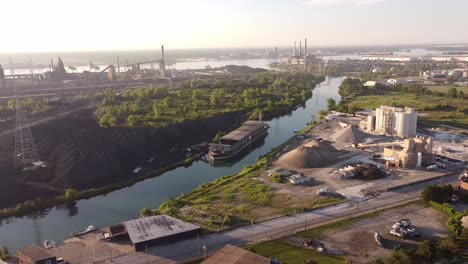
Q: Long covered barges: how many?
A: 1